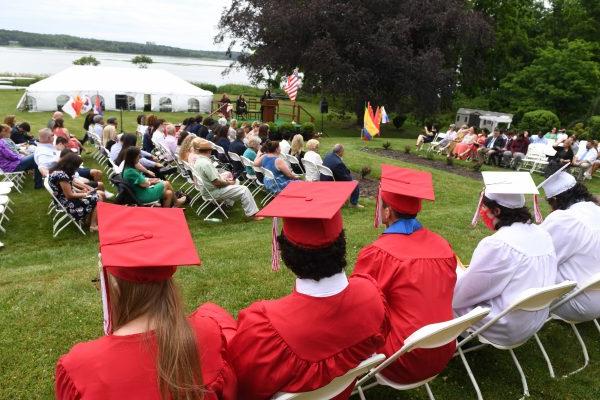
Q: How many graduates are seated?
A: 5